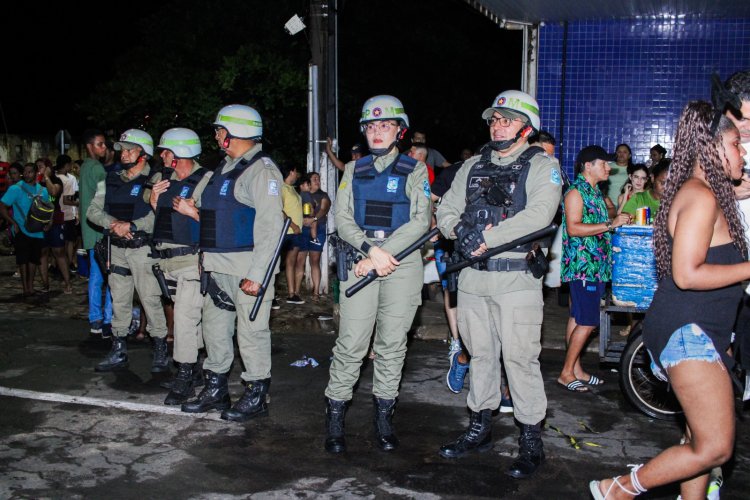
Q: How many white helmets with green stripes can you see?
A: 5